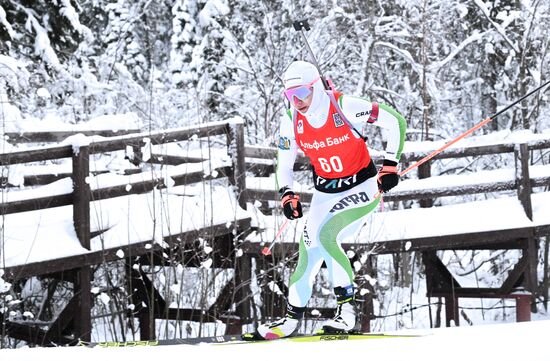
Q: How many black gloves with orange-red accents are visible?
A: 2